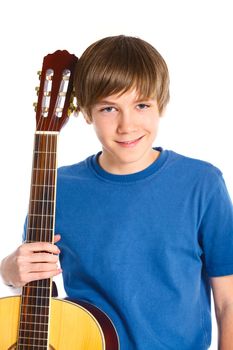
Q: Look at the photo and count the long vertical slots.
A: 2